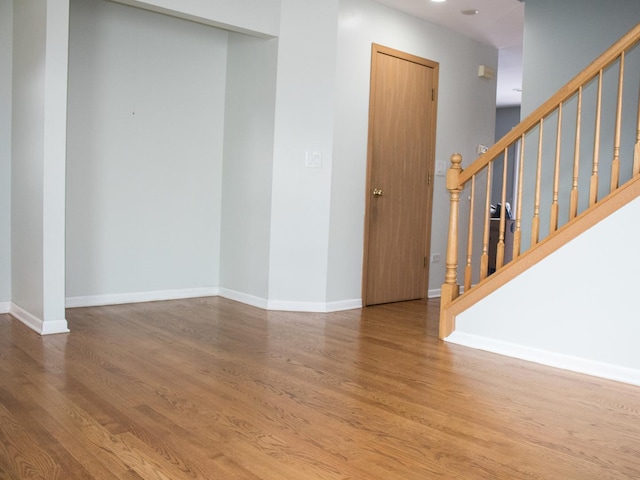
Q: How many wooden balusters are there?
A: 10